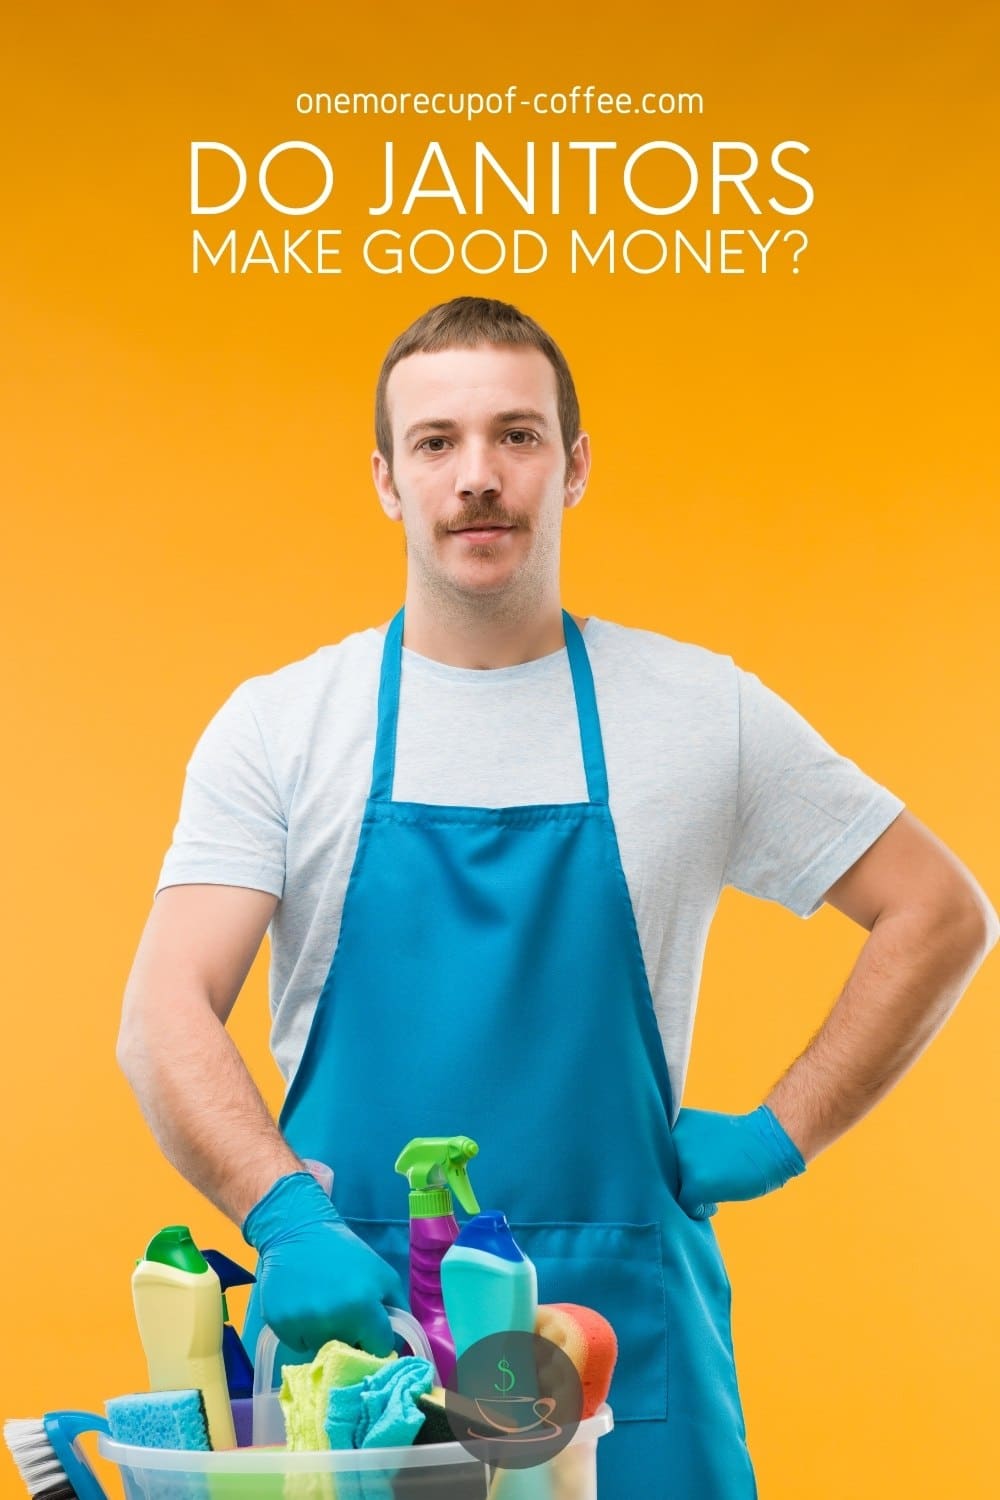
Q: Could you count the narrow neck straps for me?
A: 2